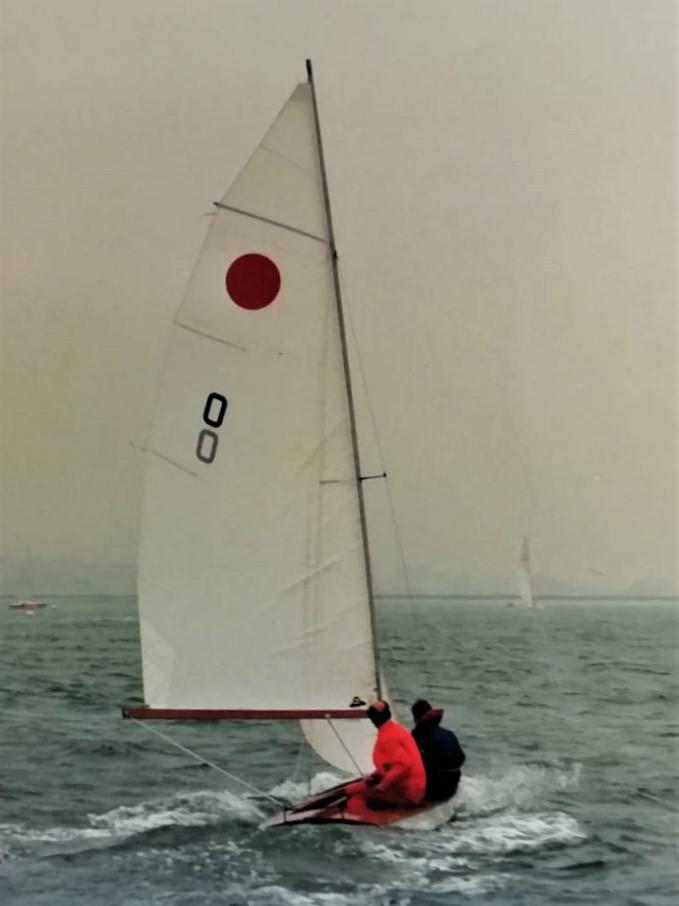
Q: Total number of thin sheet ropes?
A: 2